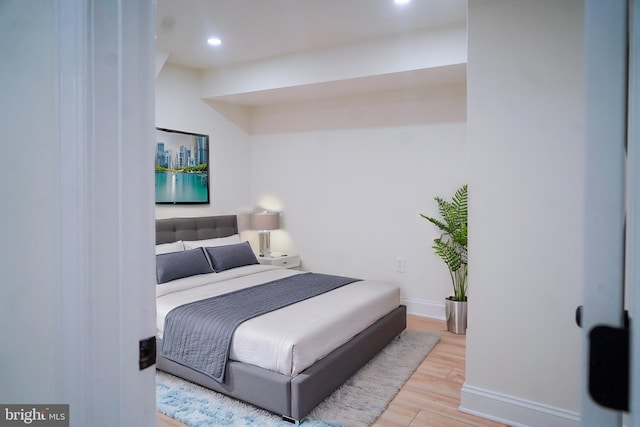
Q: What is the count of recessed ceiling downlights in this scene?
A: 2